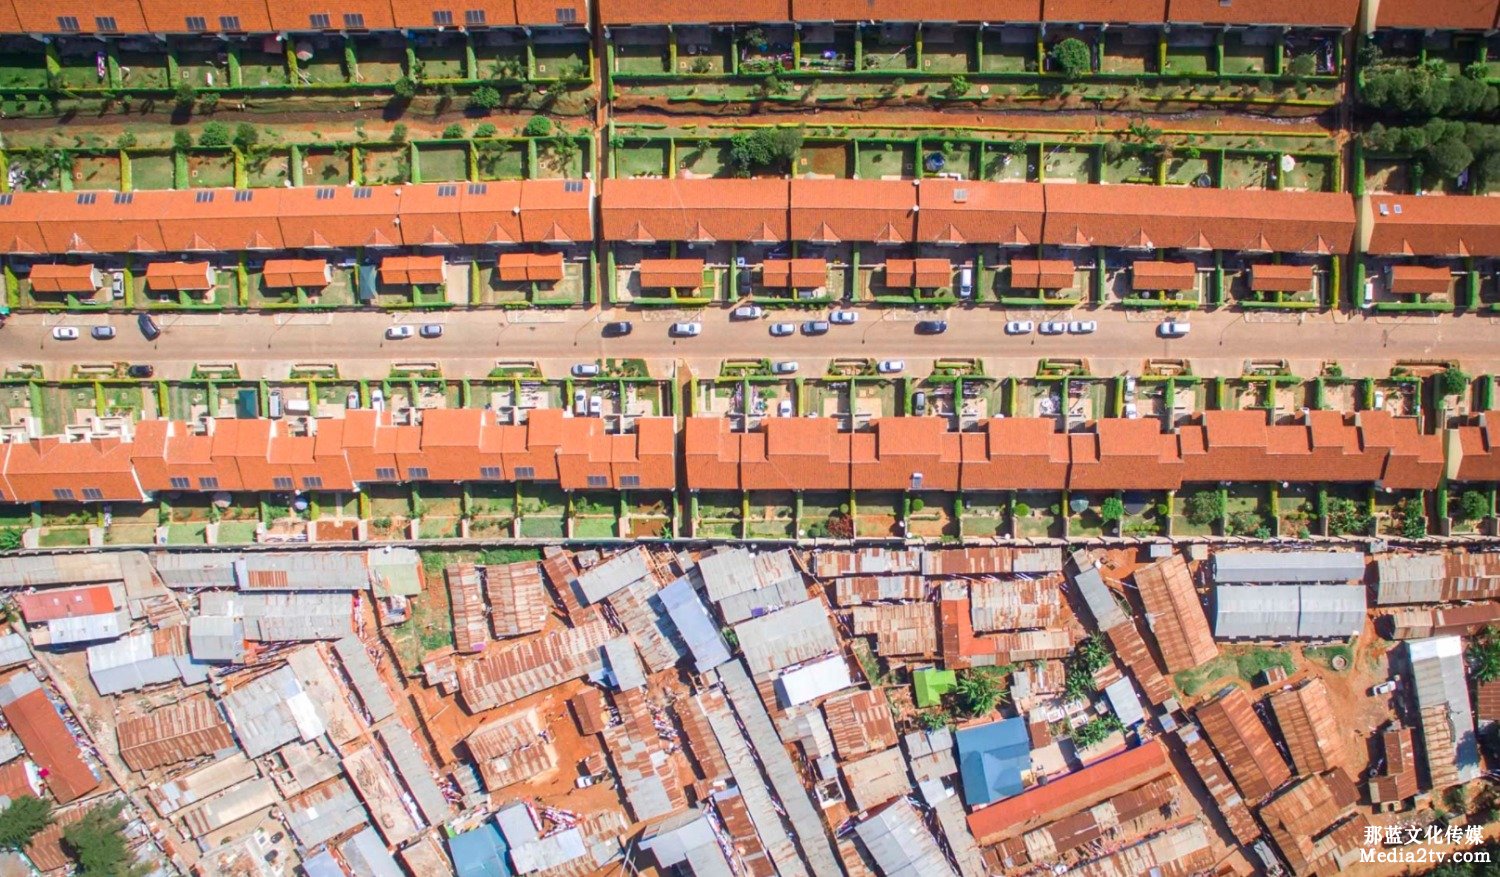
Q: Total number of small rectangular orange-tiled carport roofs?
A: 12